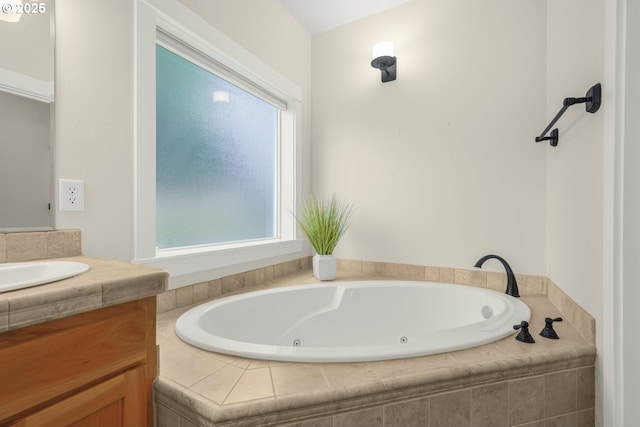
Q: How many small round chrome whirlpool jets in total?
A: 2